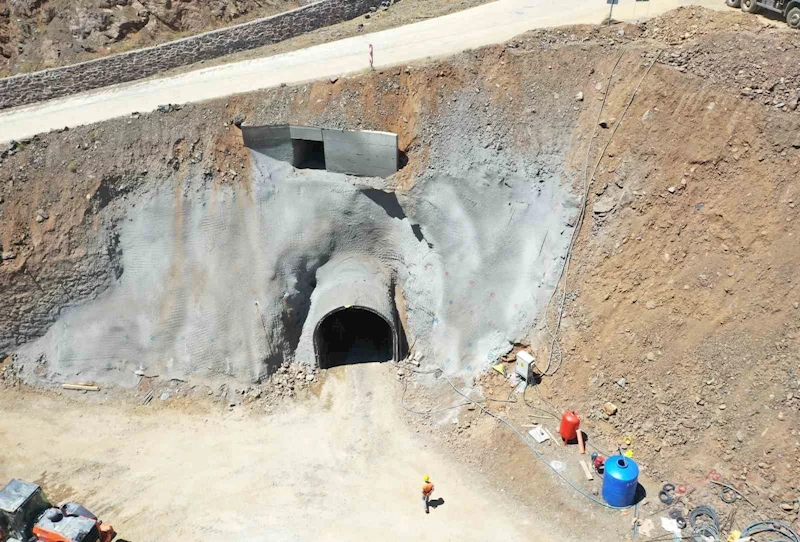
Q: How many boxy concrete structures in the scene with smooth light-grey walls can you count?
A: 1